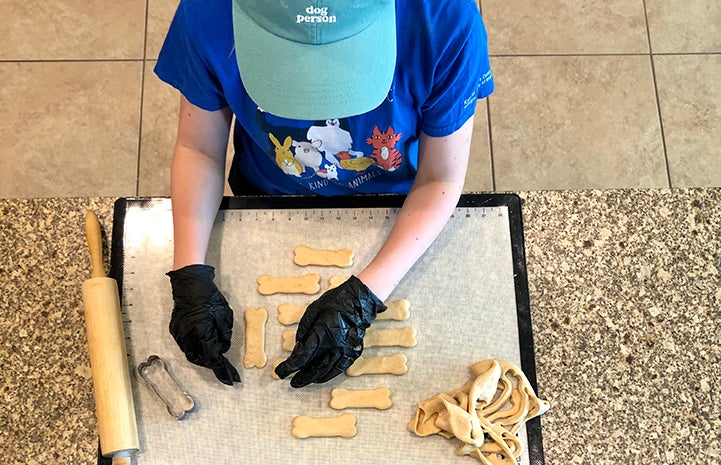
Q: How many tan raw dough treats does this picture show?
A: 12